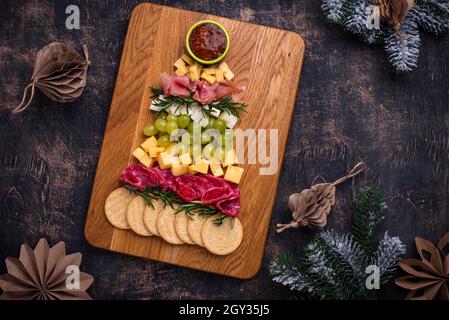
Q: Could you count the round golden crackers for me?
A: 7